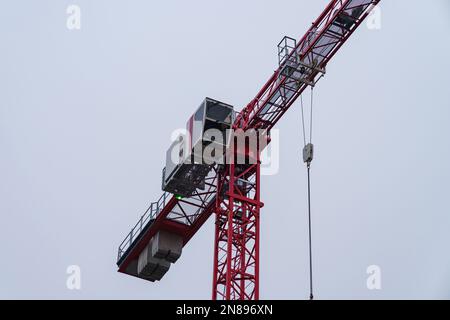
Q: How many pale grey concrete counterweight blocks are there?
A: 2